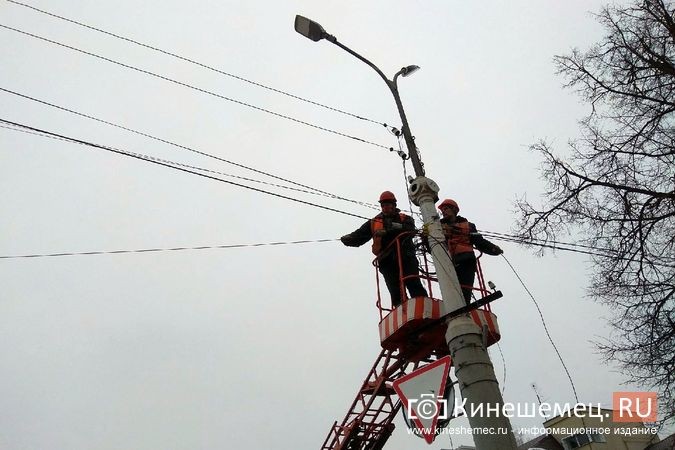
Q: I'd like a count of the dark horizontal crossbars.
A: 1